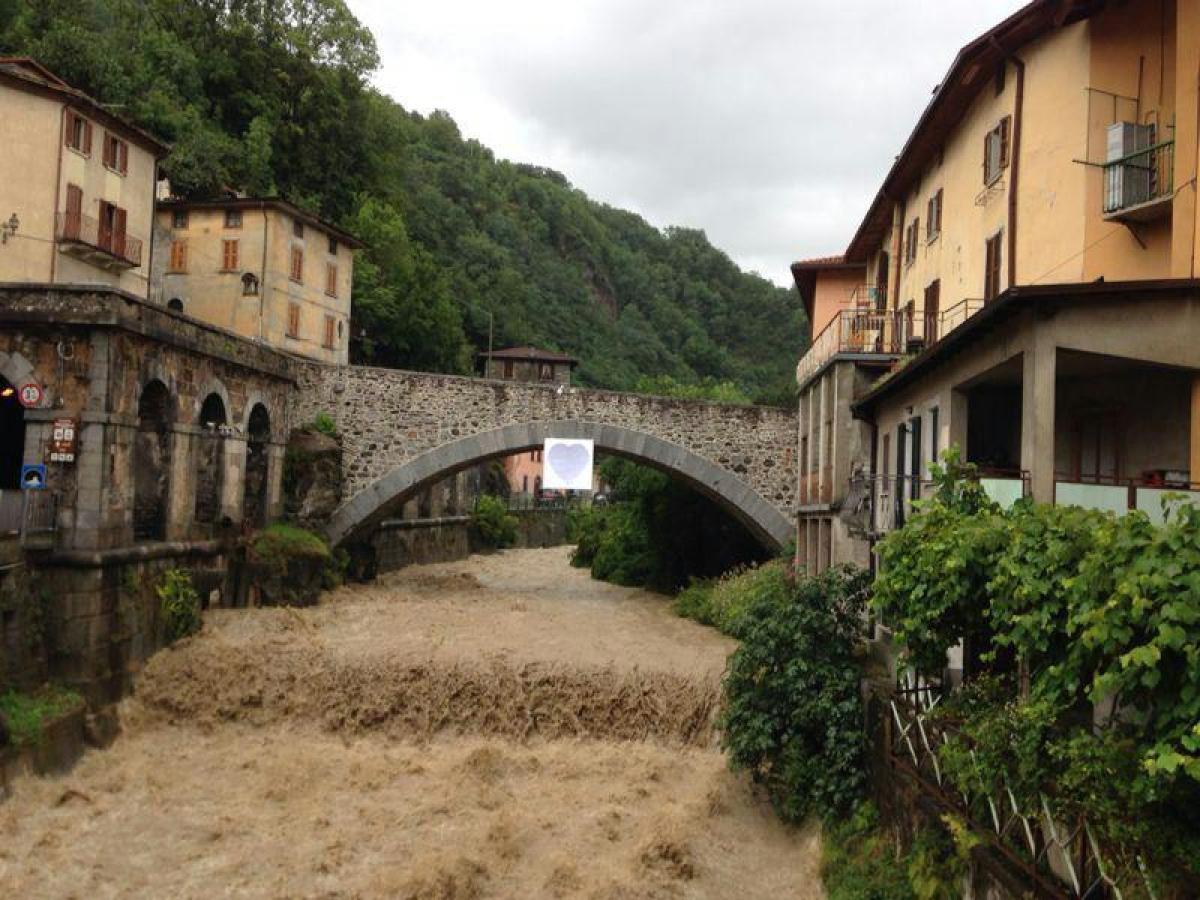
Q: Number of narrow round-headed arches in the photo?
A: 3